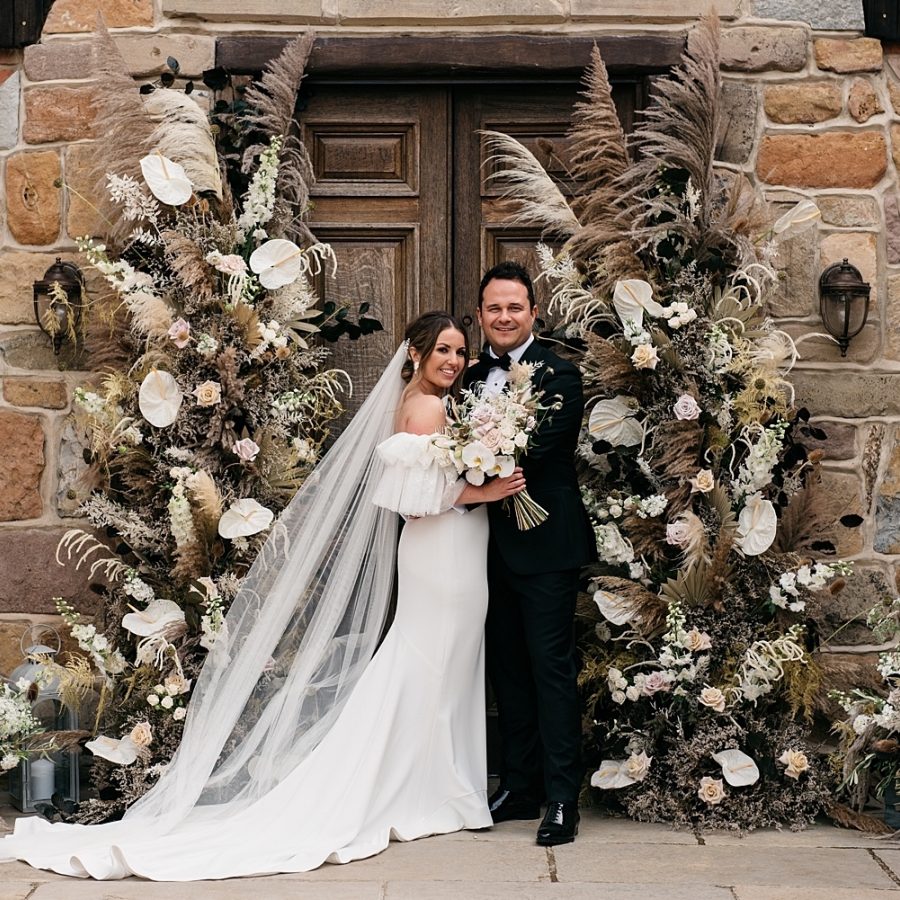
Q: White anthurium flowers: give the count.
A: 13